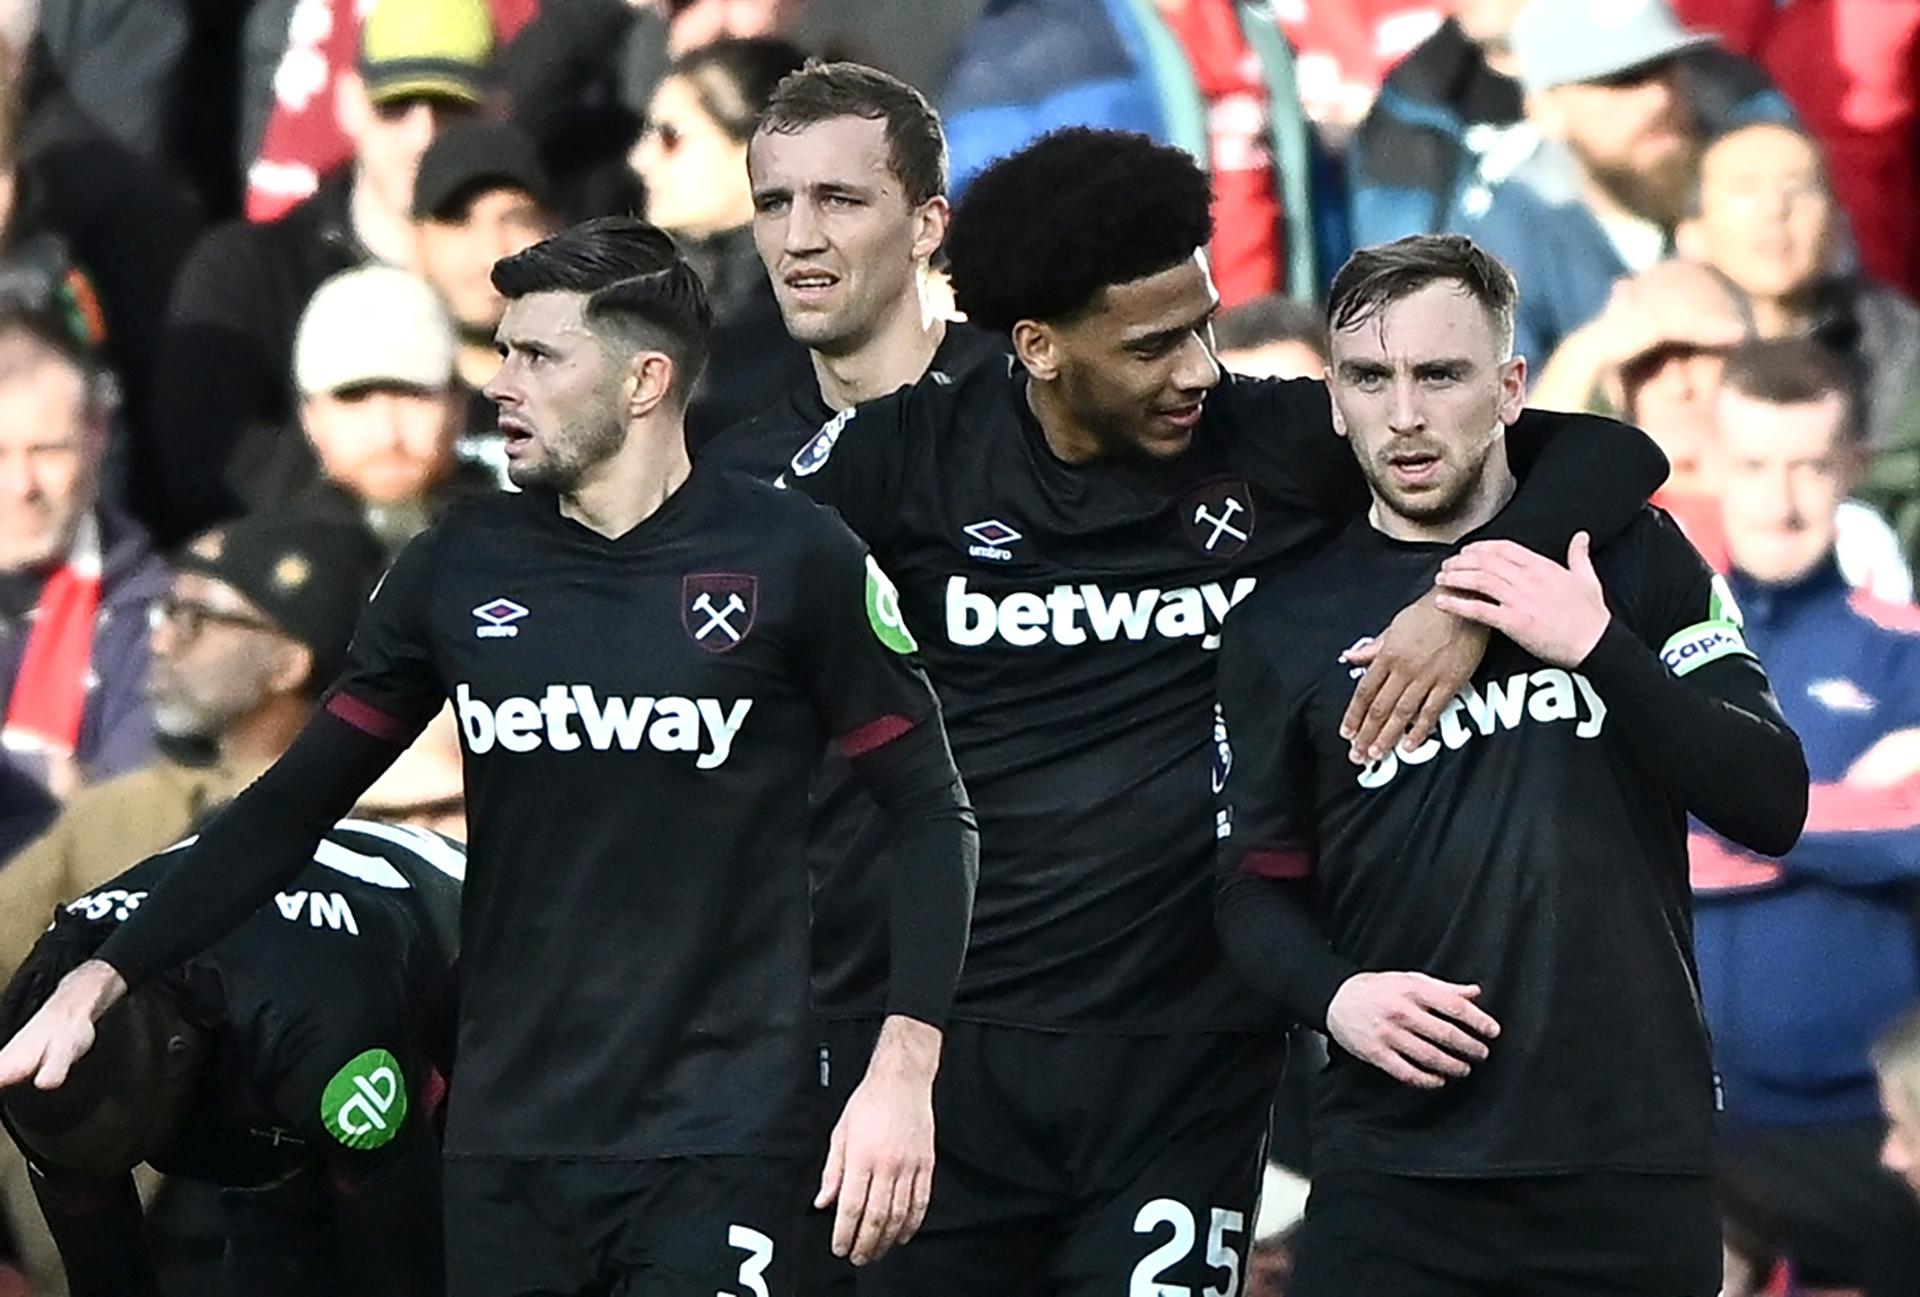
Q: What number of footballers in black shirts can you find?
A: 5